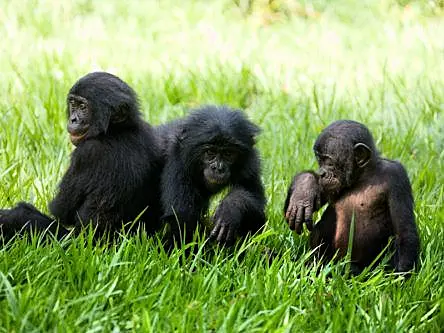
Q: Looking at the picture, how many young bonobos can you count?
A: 3